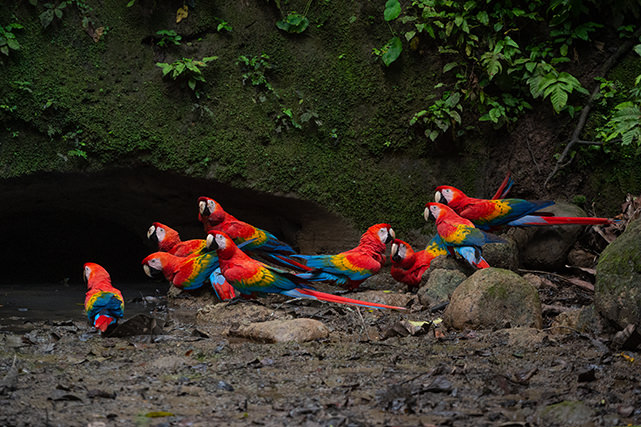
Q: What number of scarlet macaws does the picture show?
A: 9